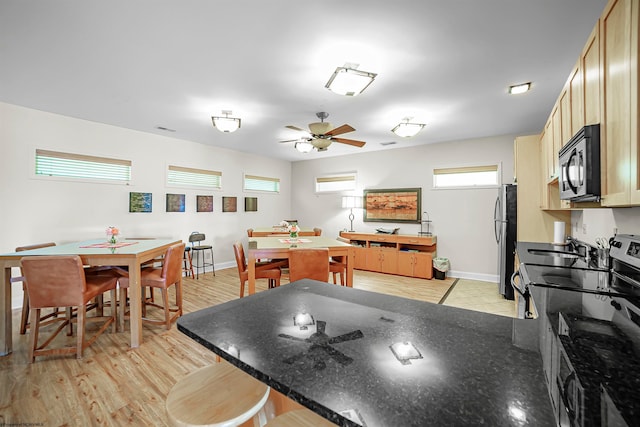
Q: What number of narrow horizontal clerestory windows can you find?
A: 5